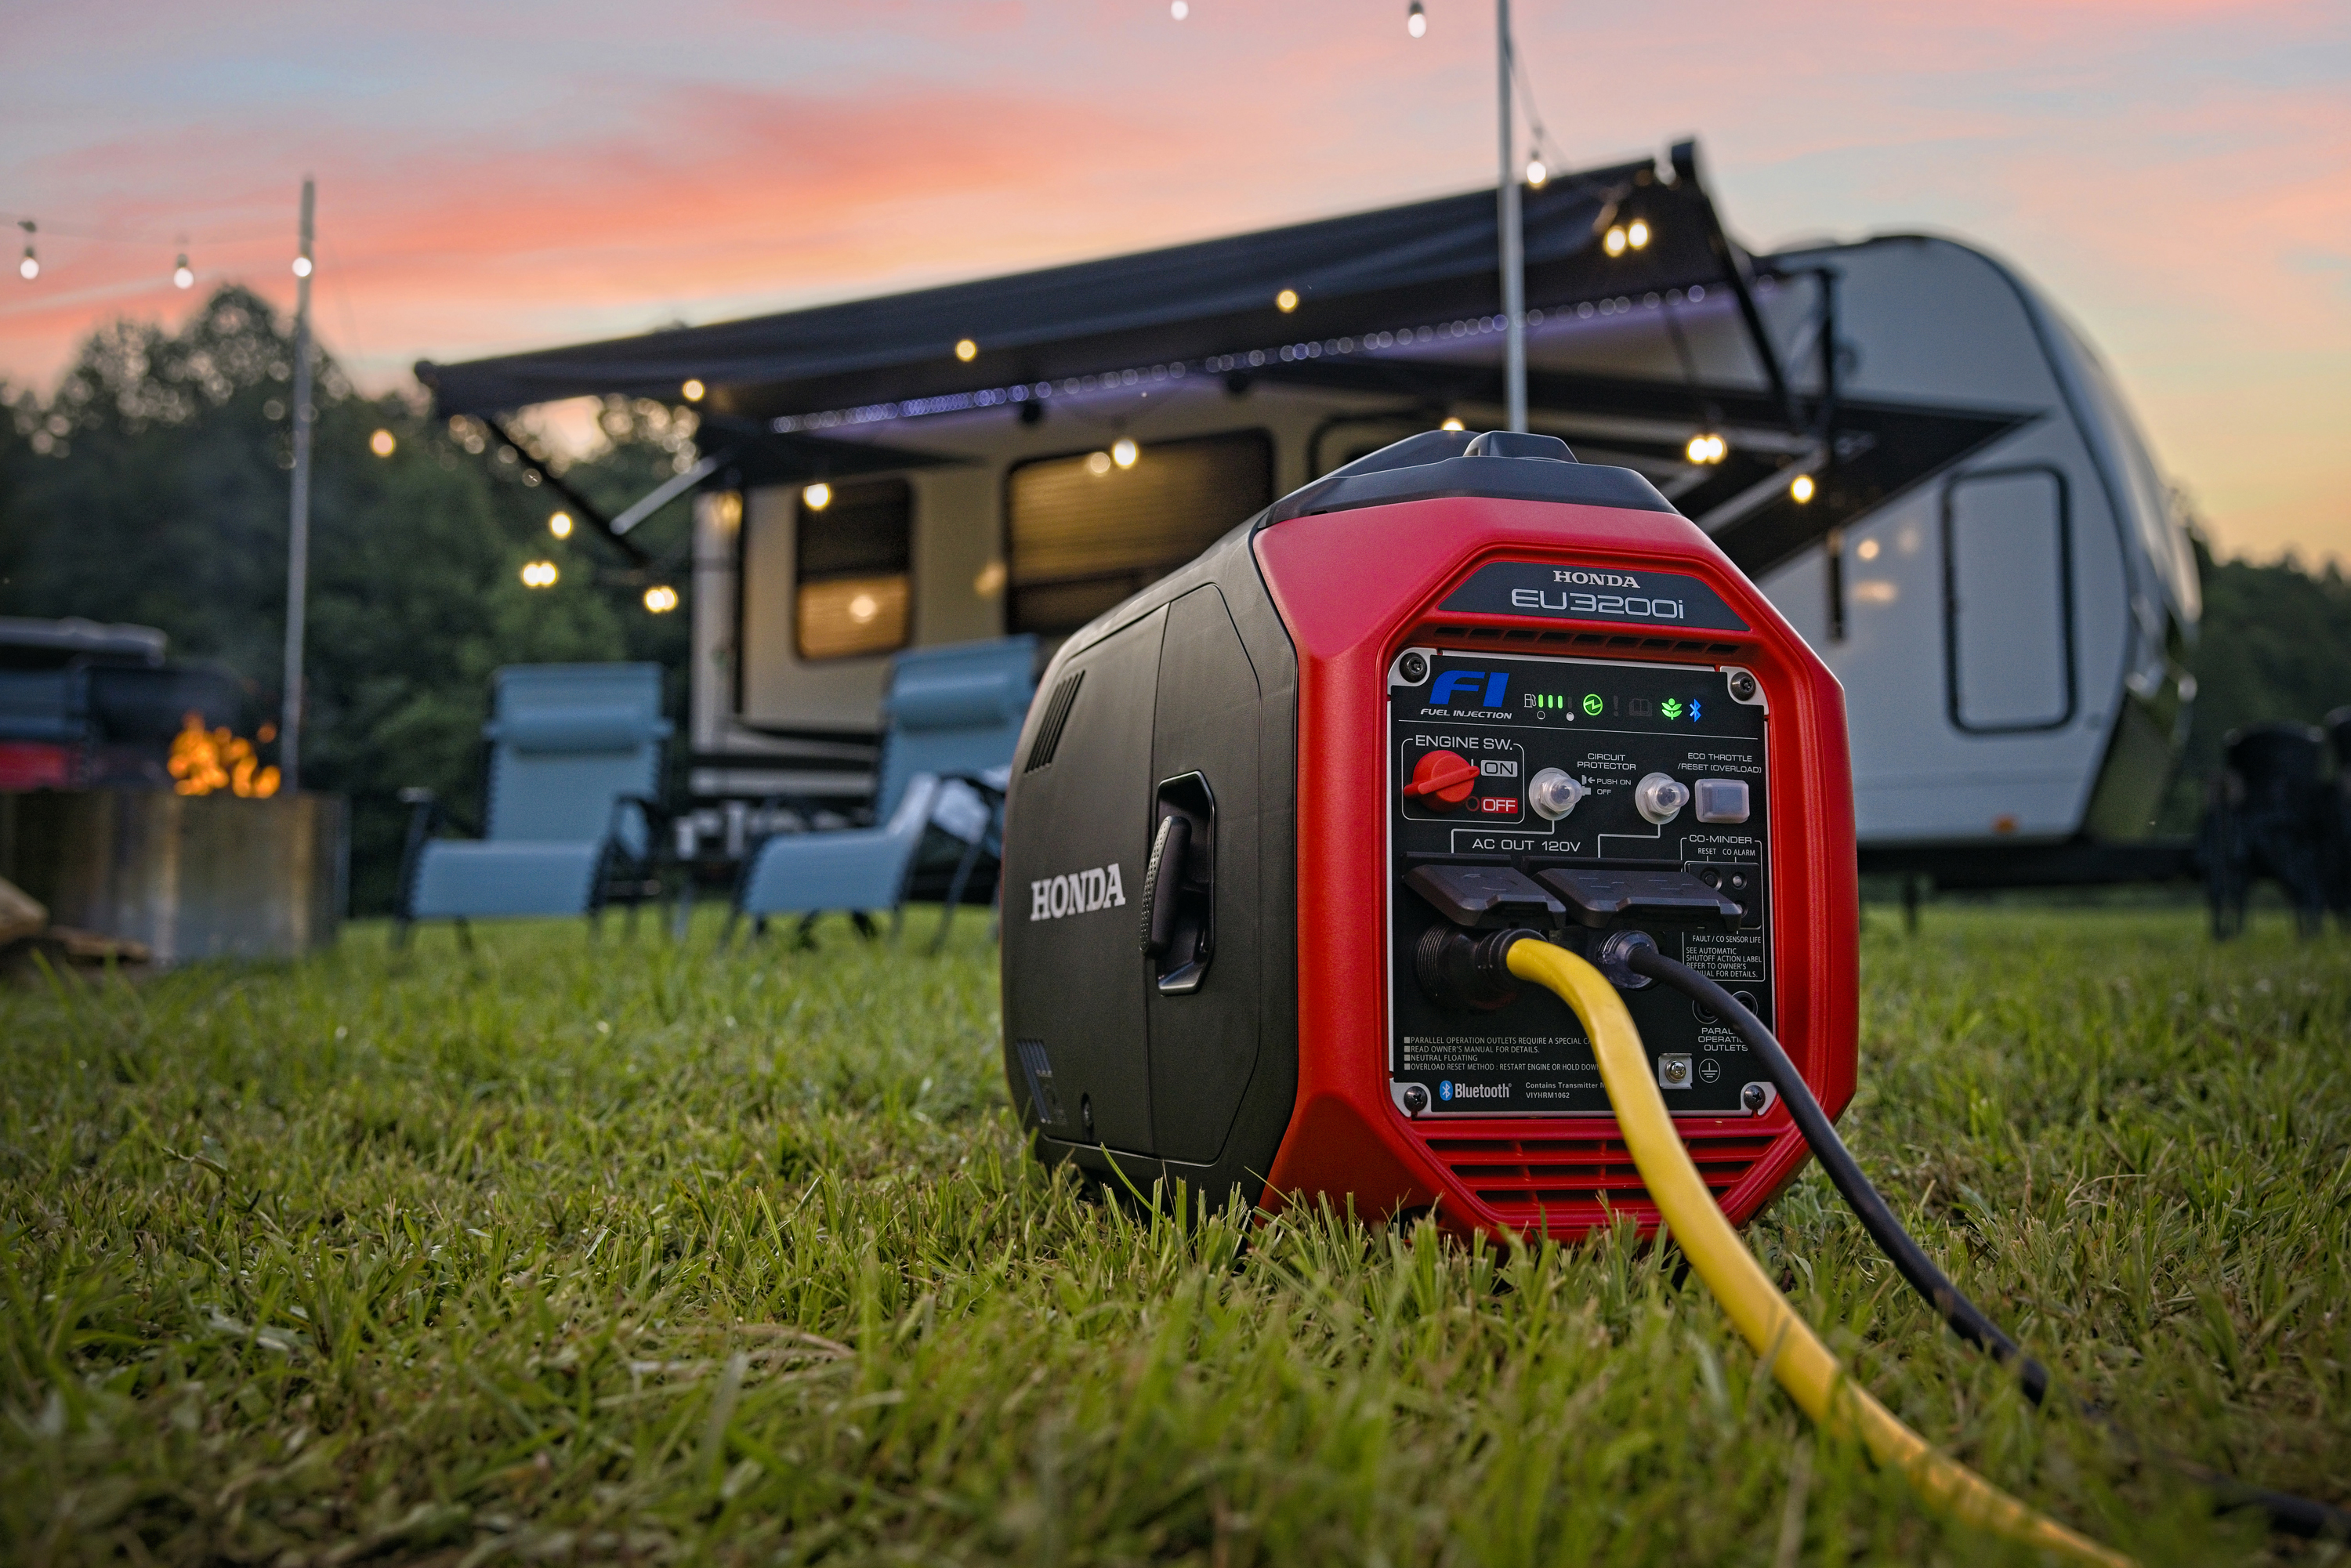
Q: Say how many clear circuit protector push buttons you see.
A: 2